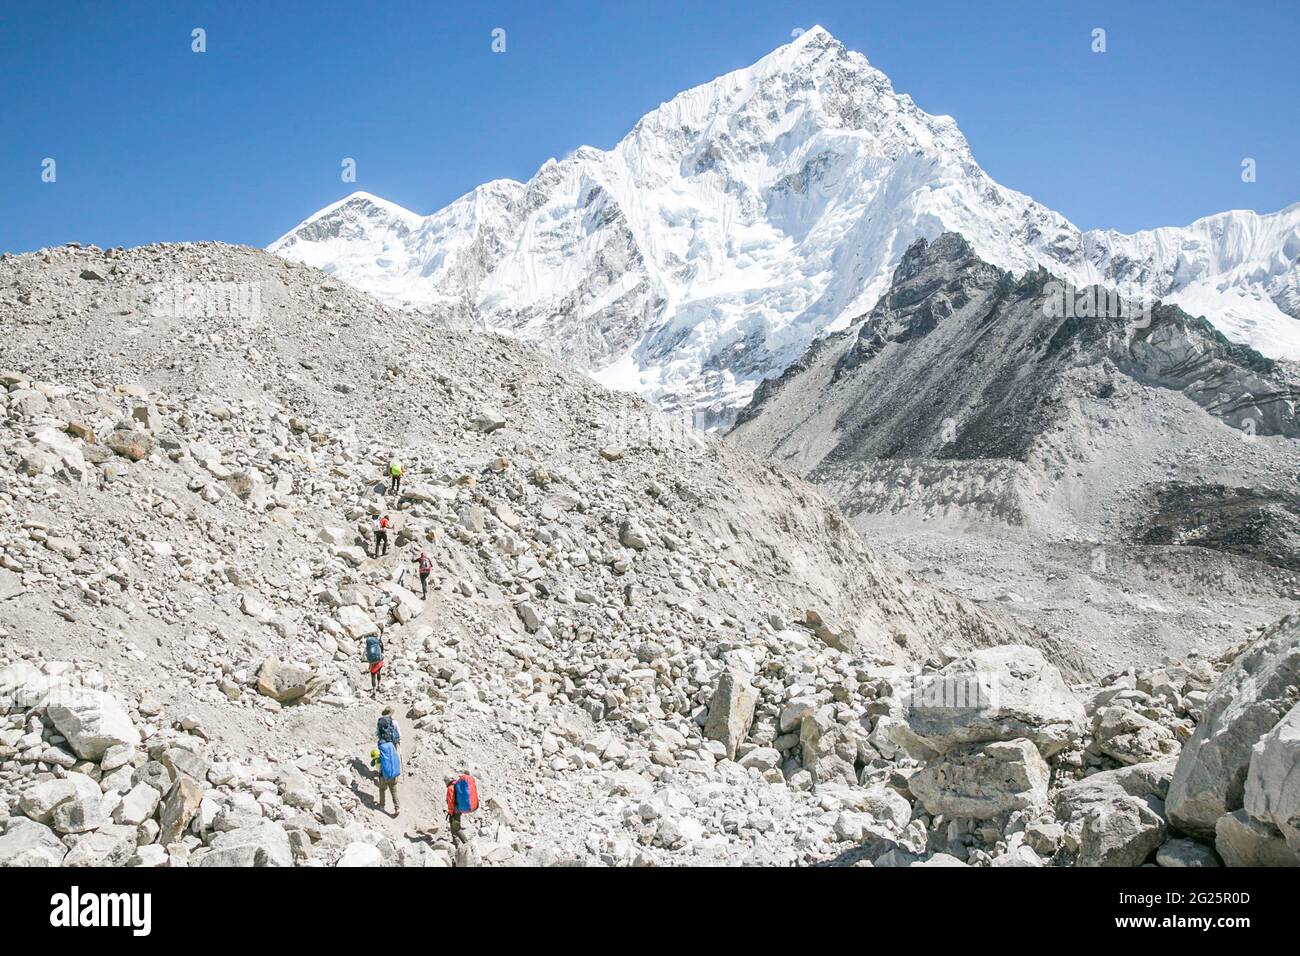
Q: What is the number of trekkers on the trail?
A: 7